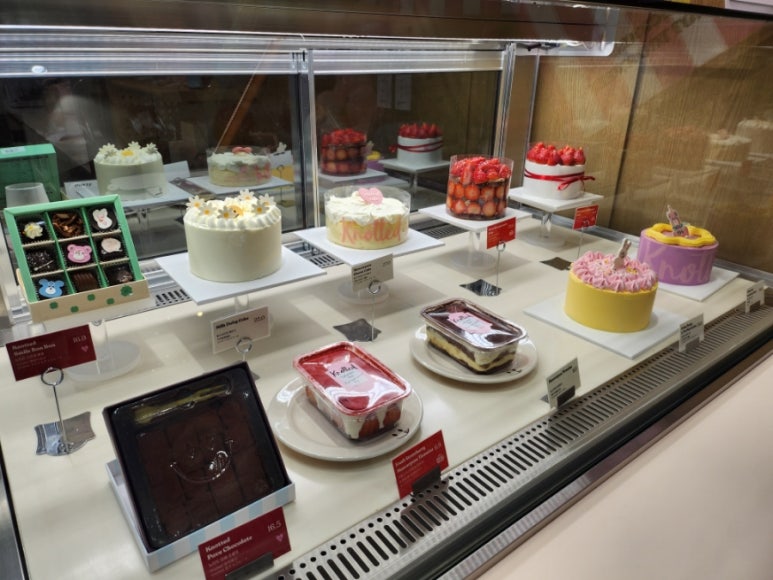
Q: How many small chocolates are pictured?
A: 9